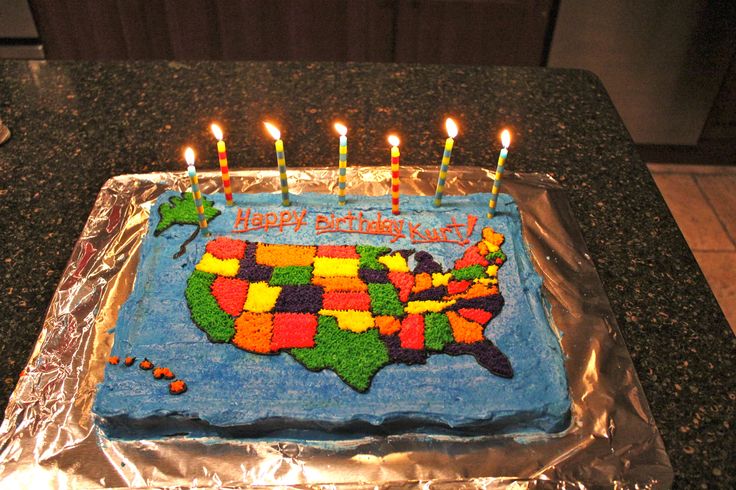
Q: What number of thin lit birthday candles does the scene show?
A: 7